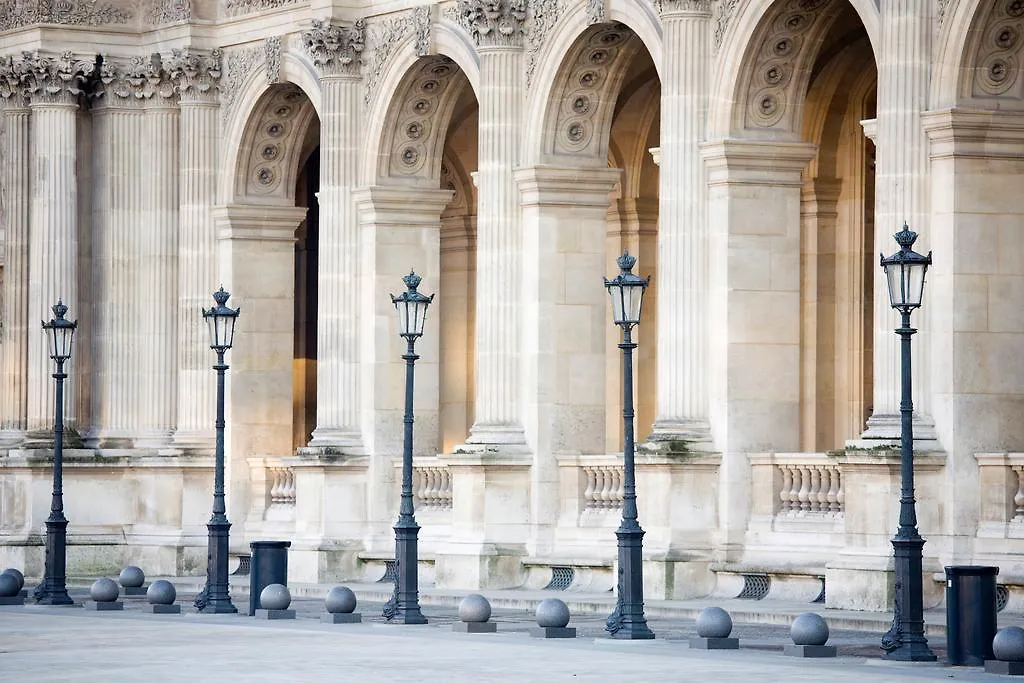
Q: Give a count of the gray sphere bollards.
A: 12